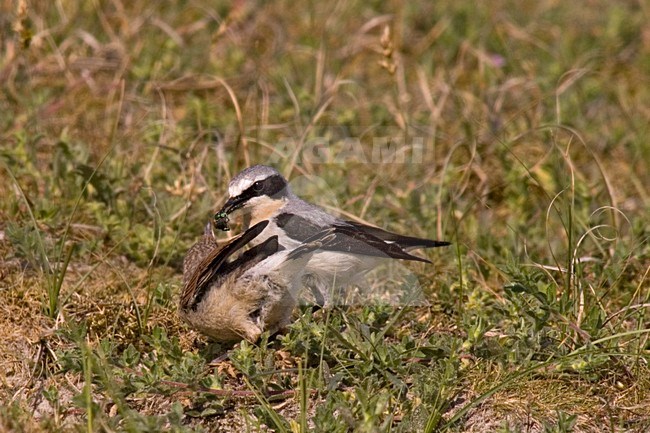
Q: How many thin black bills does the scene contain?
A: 1